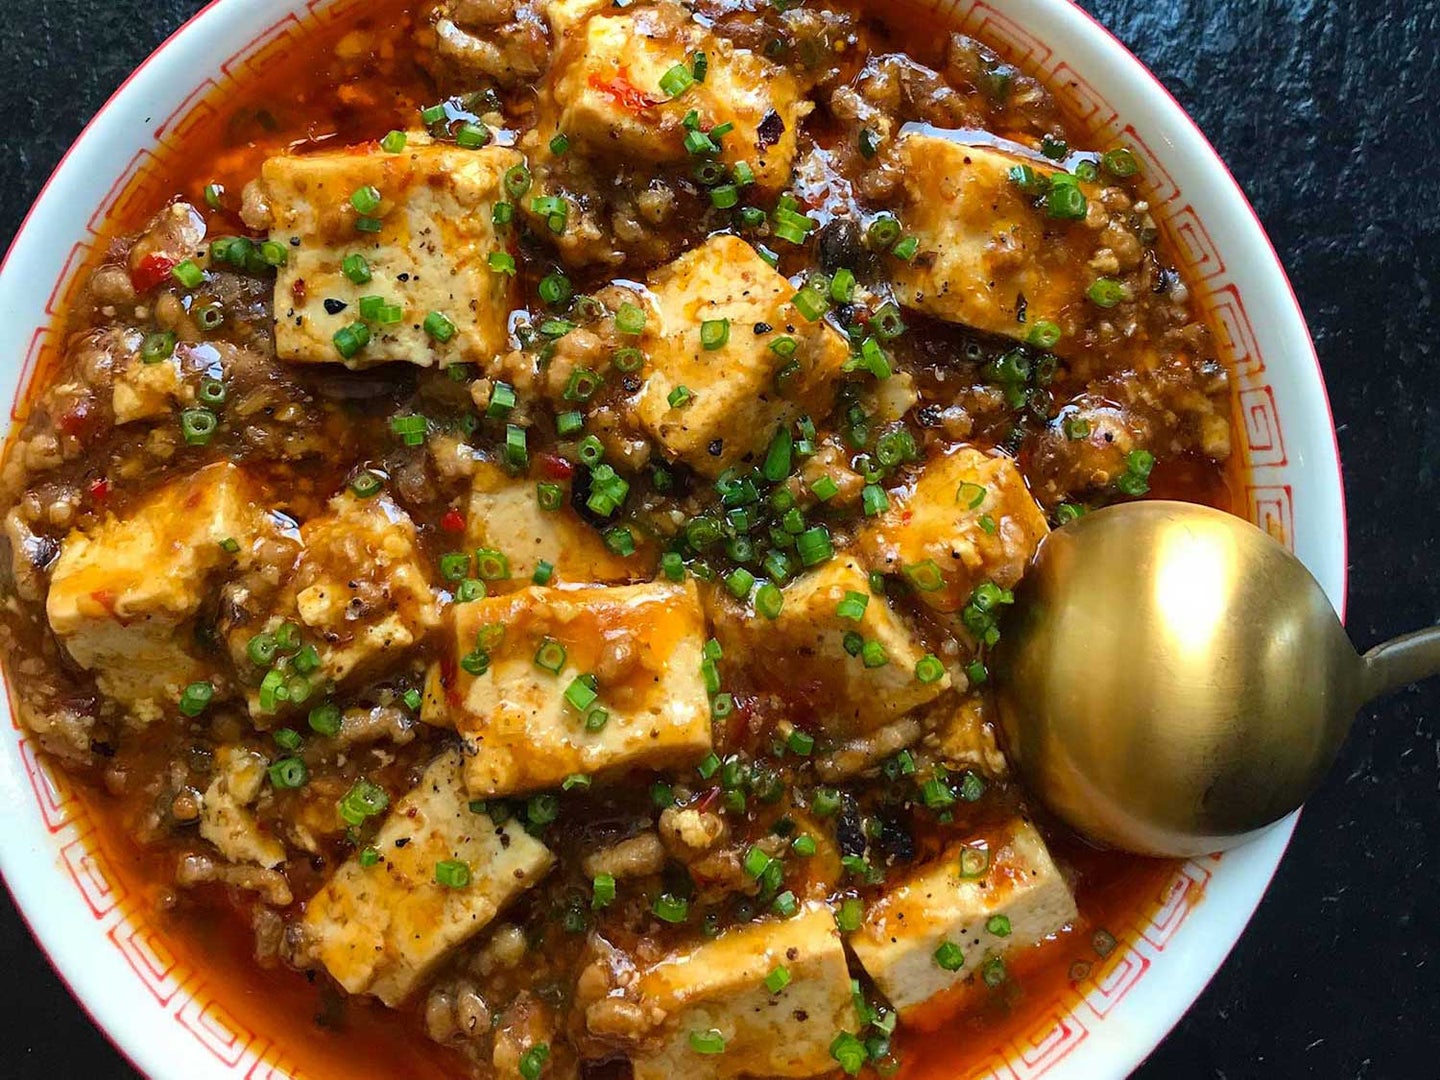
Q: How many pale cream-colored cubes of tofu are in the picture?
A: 13